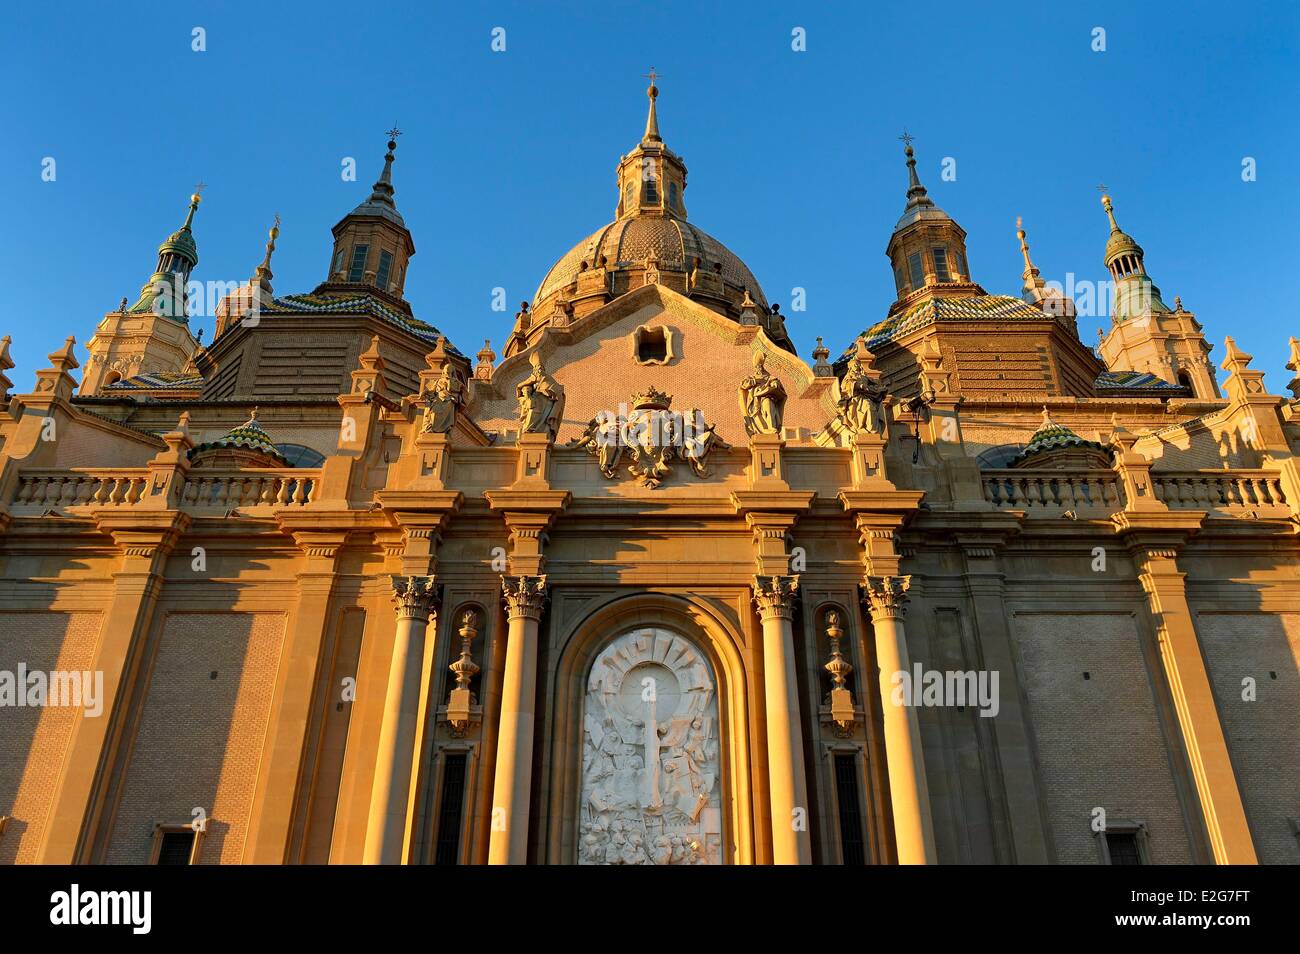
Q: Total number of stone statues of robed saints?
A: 4